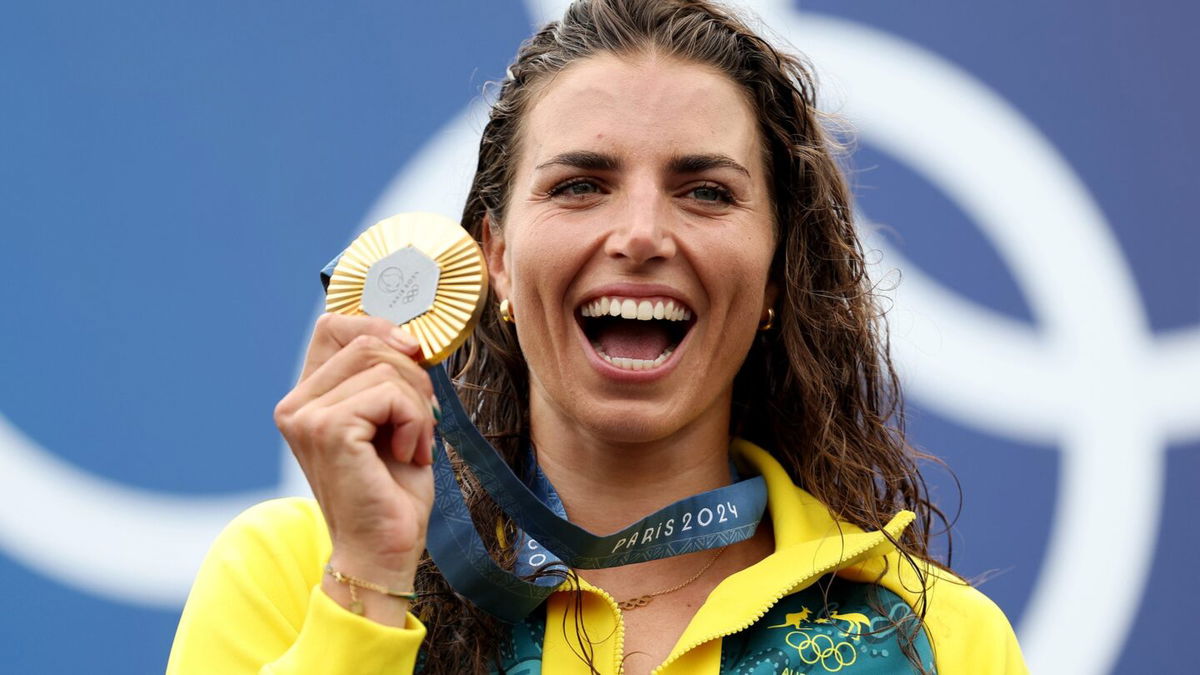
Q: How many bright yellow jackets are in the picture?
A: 1